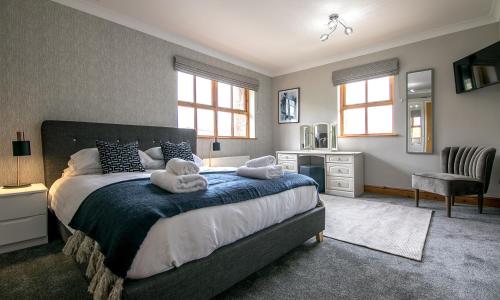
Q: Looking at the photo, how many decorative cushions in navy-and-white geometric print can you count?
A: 2